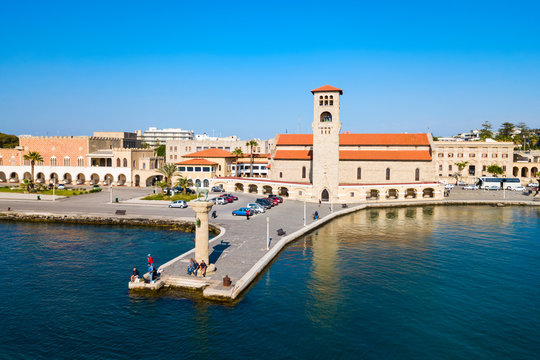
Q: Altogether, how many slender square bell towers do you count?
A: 1